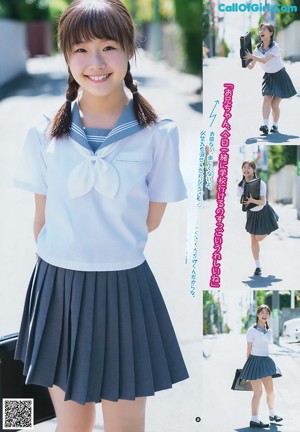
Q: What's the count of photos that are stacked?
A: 3